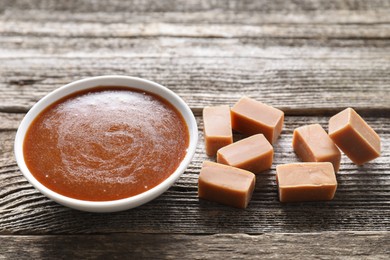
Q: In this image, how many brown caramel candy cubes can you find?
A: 7